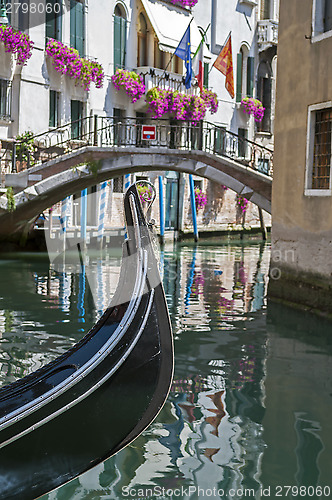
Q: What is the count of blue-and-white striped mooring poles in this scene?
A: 3